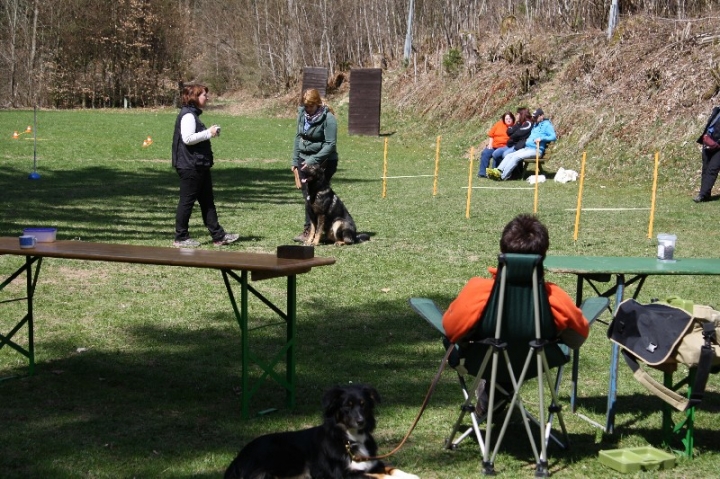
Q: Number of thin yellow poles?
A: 6